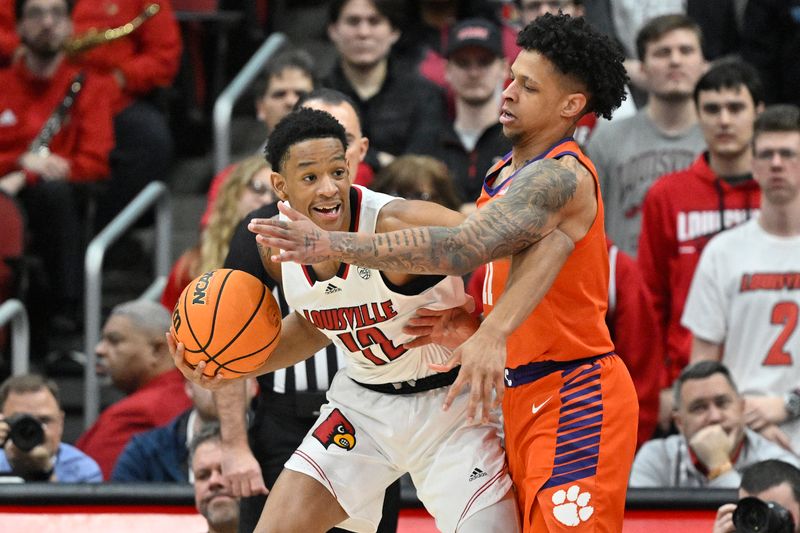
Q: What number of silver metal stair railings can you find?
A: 3